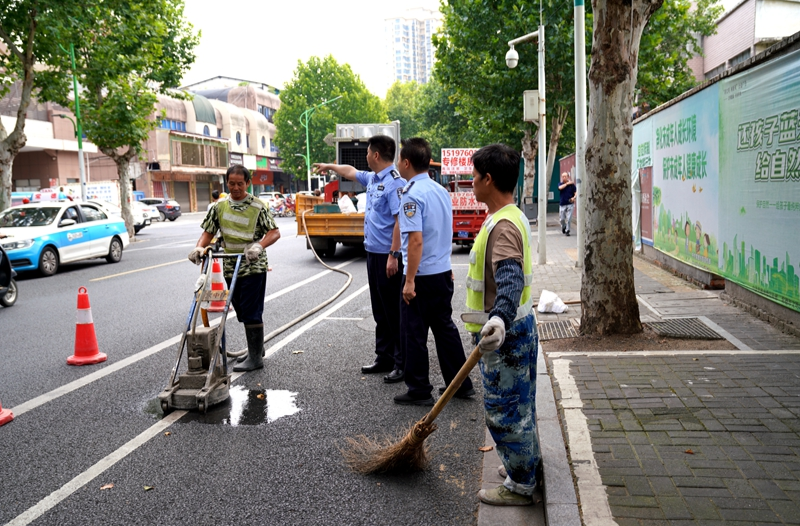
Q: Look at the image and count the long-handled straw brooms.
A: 1